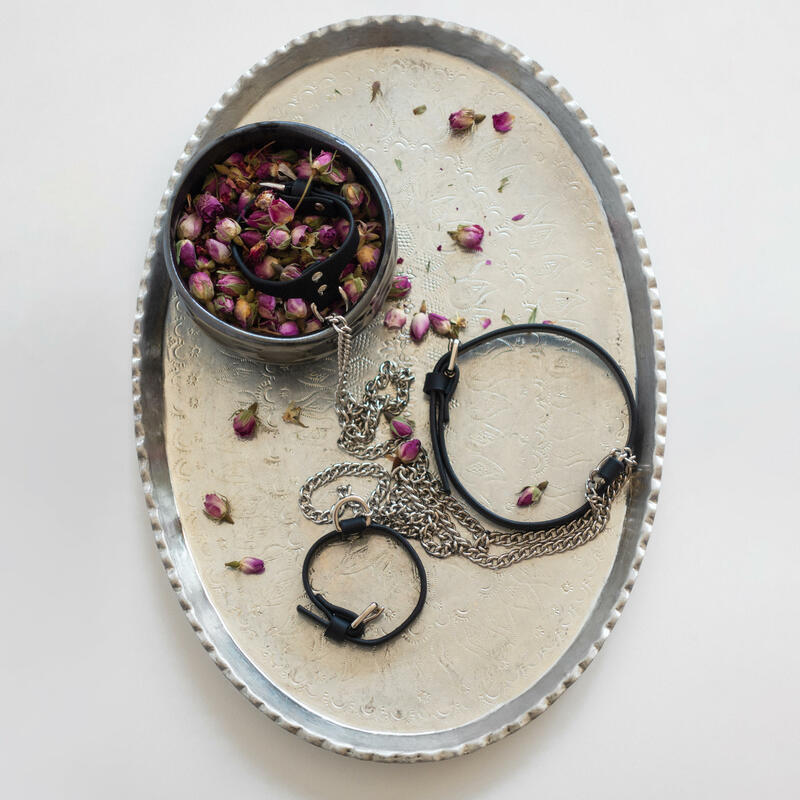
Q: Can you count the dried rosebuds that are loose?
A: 13